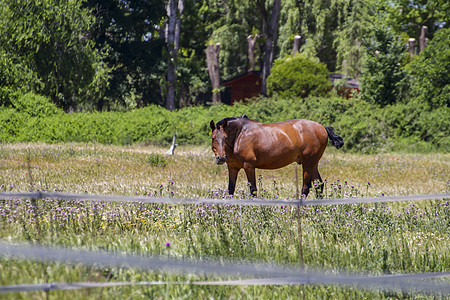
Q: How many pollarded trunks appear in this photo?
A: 5